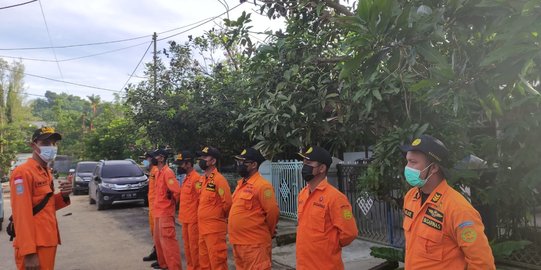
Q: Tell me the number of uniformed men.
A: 8